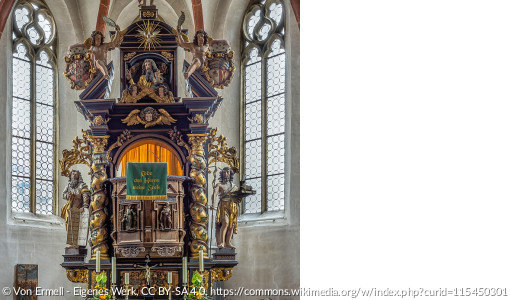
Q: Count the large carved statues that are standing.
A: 2